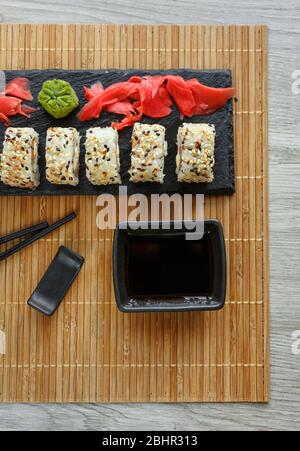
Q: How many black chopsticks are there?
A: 2